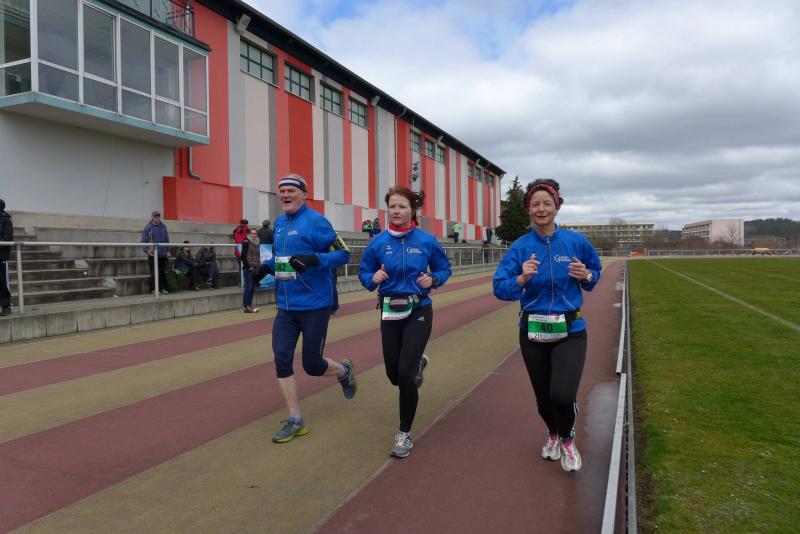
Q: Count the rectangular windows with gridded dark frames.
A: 11